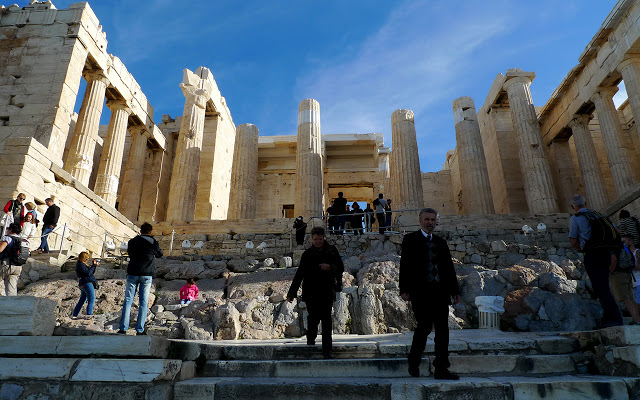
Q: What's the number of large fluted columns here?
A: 12